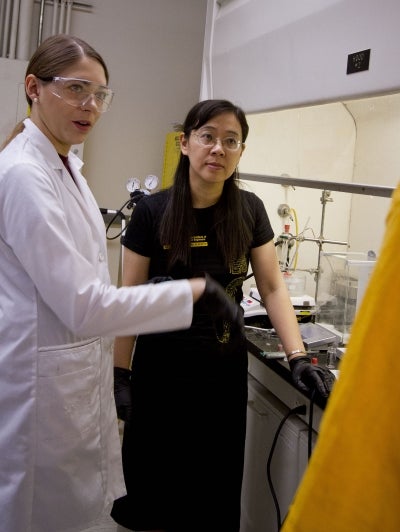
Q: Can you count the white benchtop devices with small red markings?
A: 1